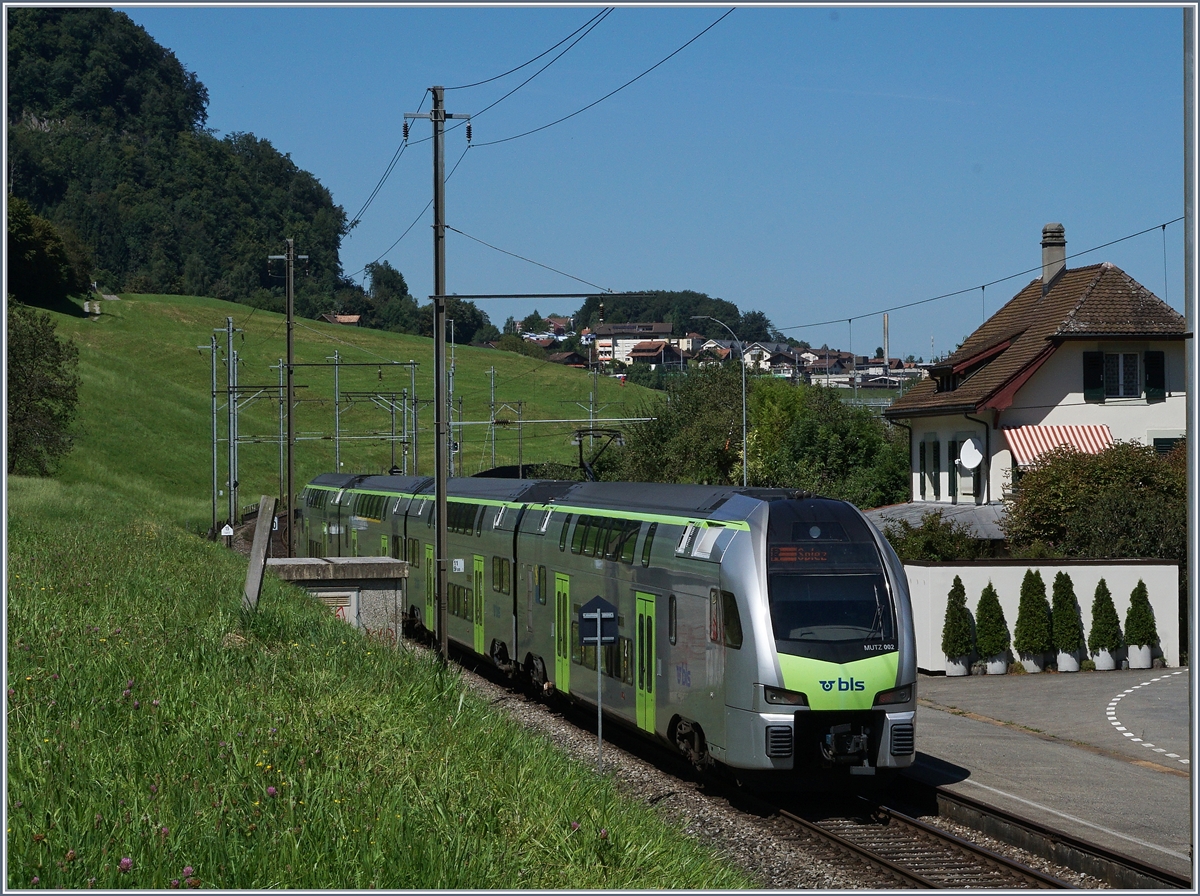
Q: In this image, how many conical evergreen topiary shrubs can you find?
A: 6